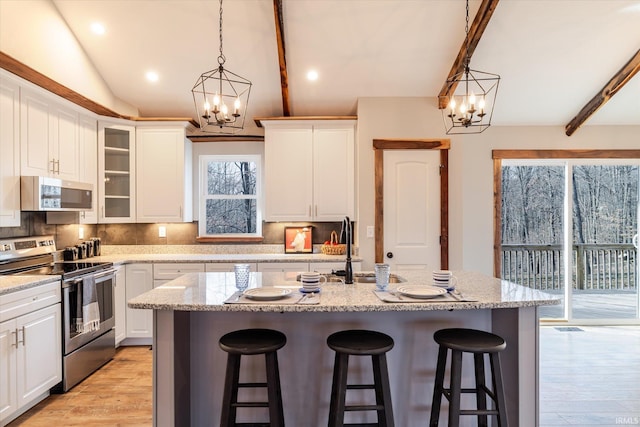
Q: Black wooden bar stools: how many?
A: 3